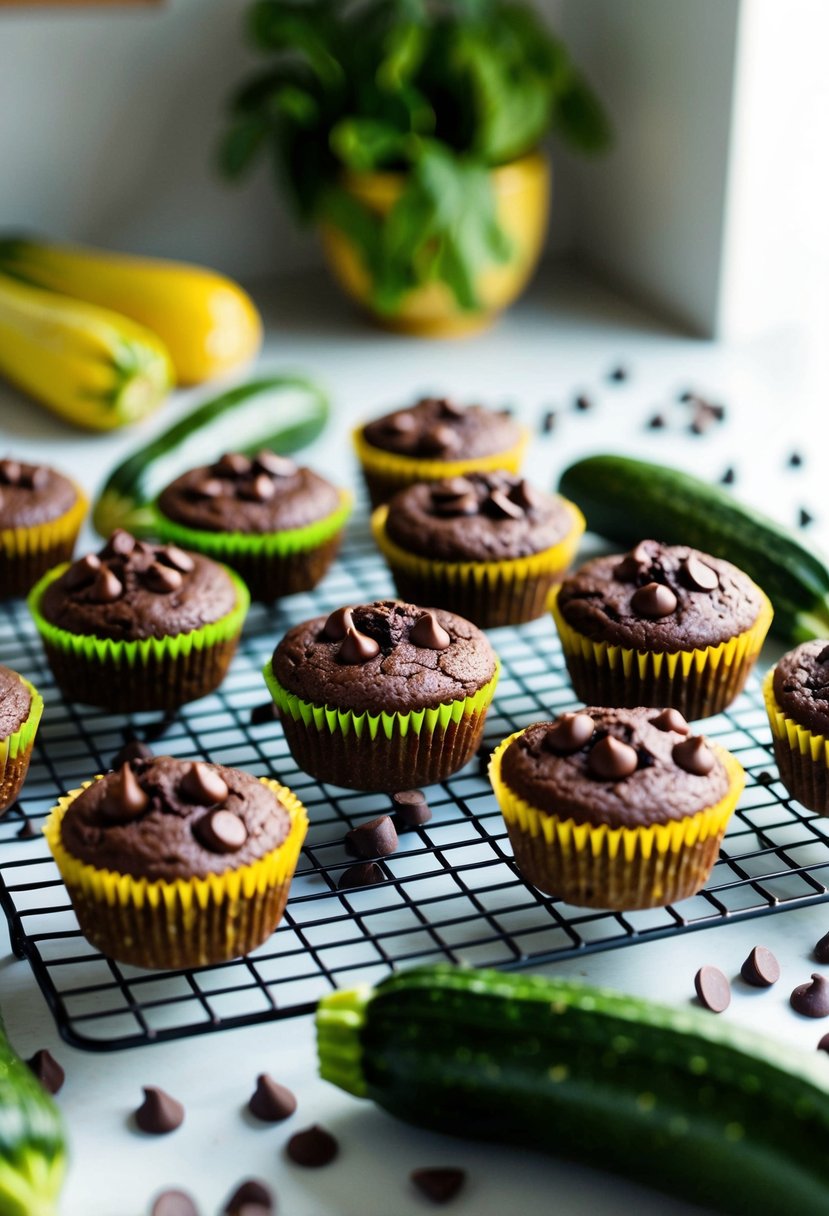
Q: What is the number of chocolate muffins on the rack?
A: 11